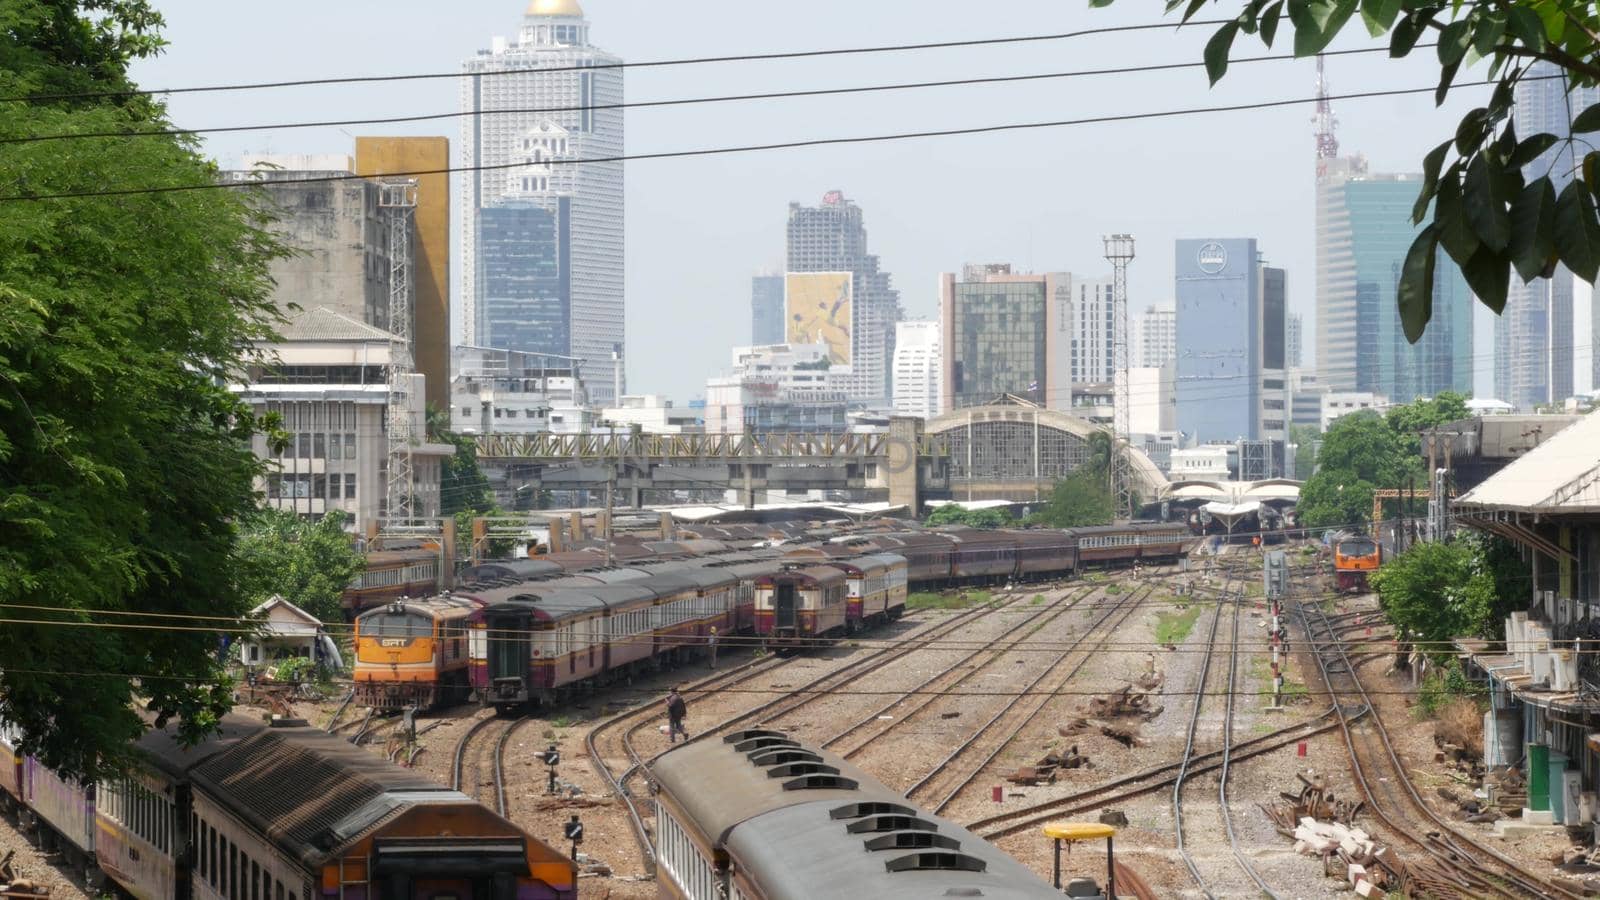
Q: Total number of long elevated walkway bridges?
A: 1